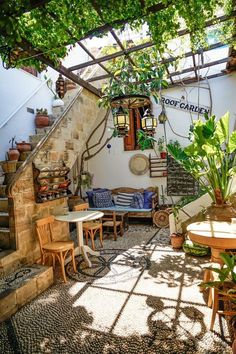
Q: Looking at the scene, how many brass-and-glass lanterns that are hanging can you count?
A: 2